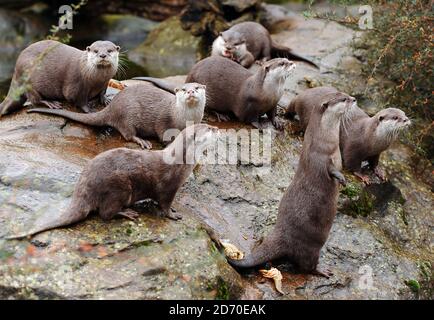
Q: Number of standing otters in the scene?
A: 1